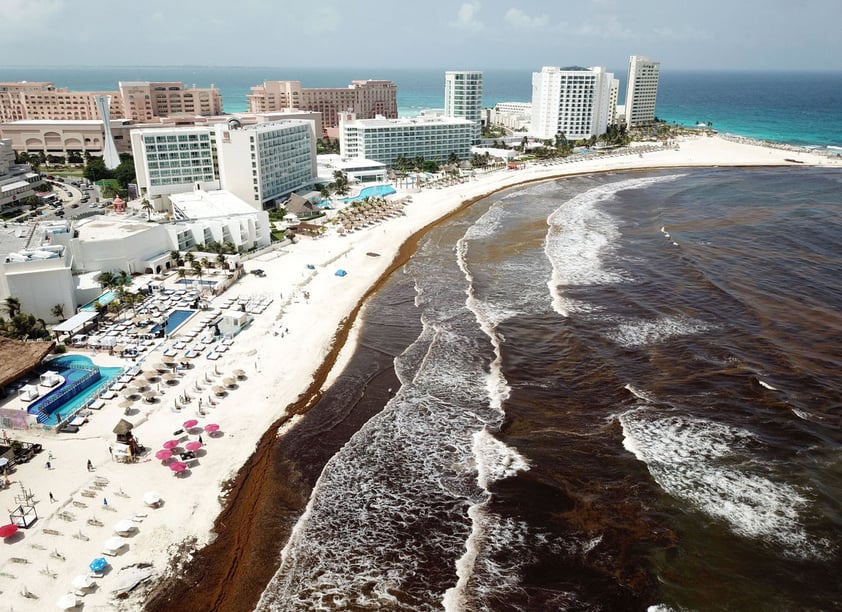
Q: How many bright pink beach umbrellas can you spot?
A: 6